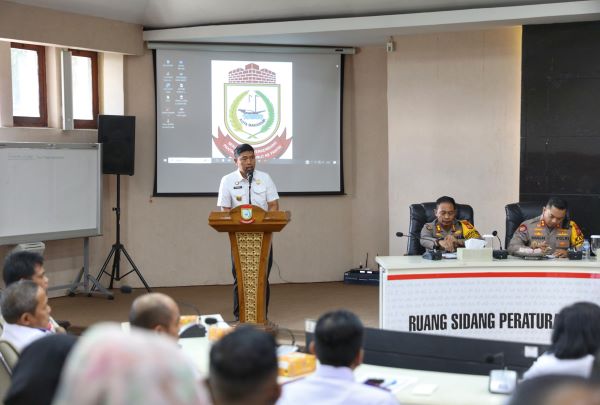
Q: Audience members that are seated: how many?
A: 9